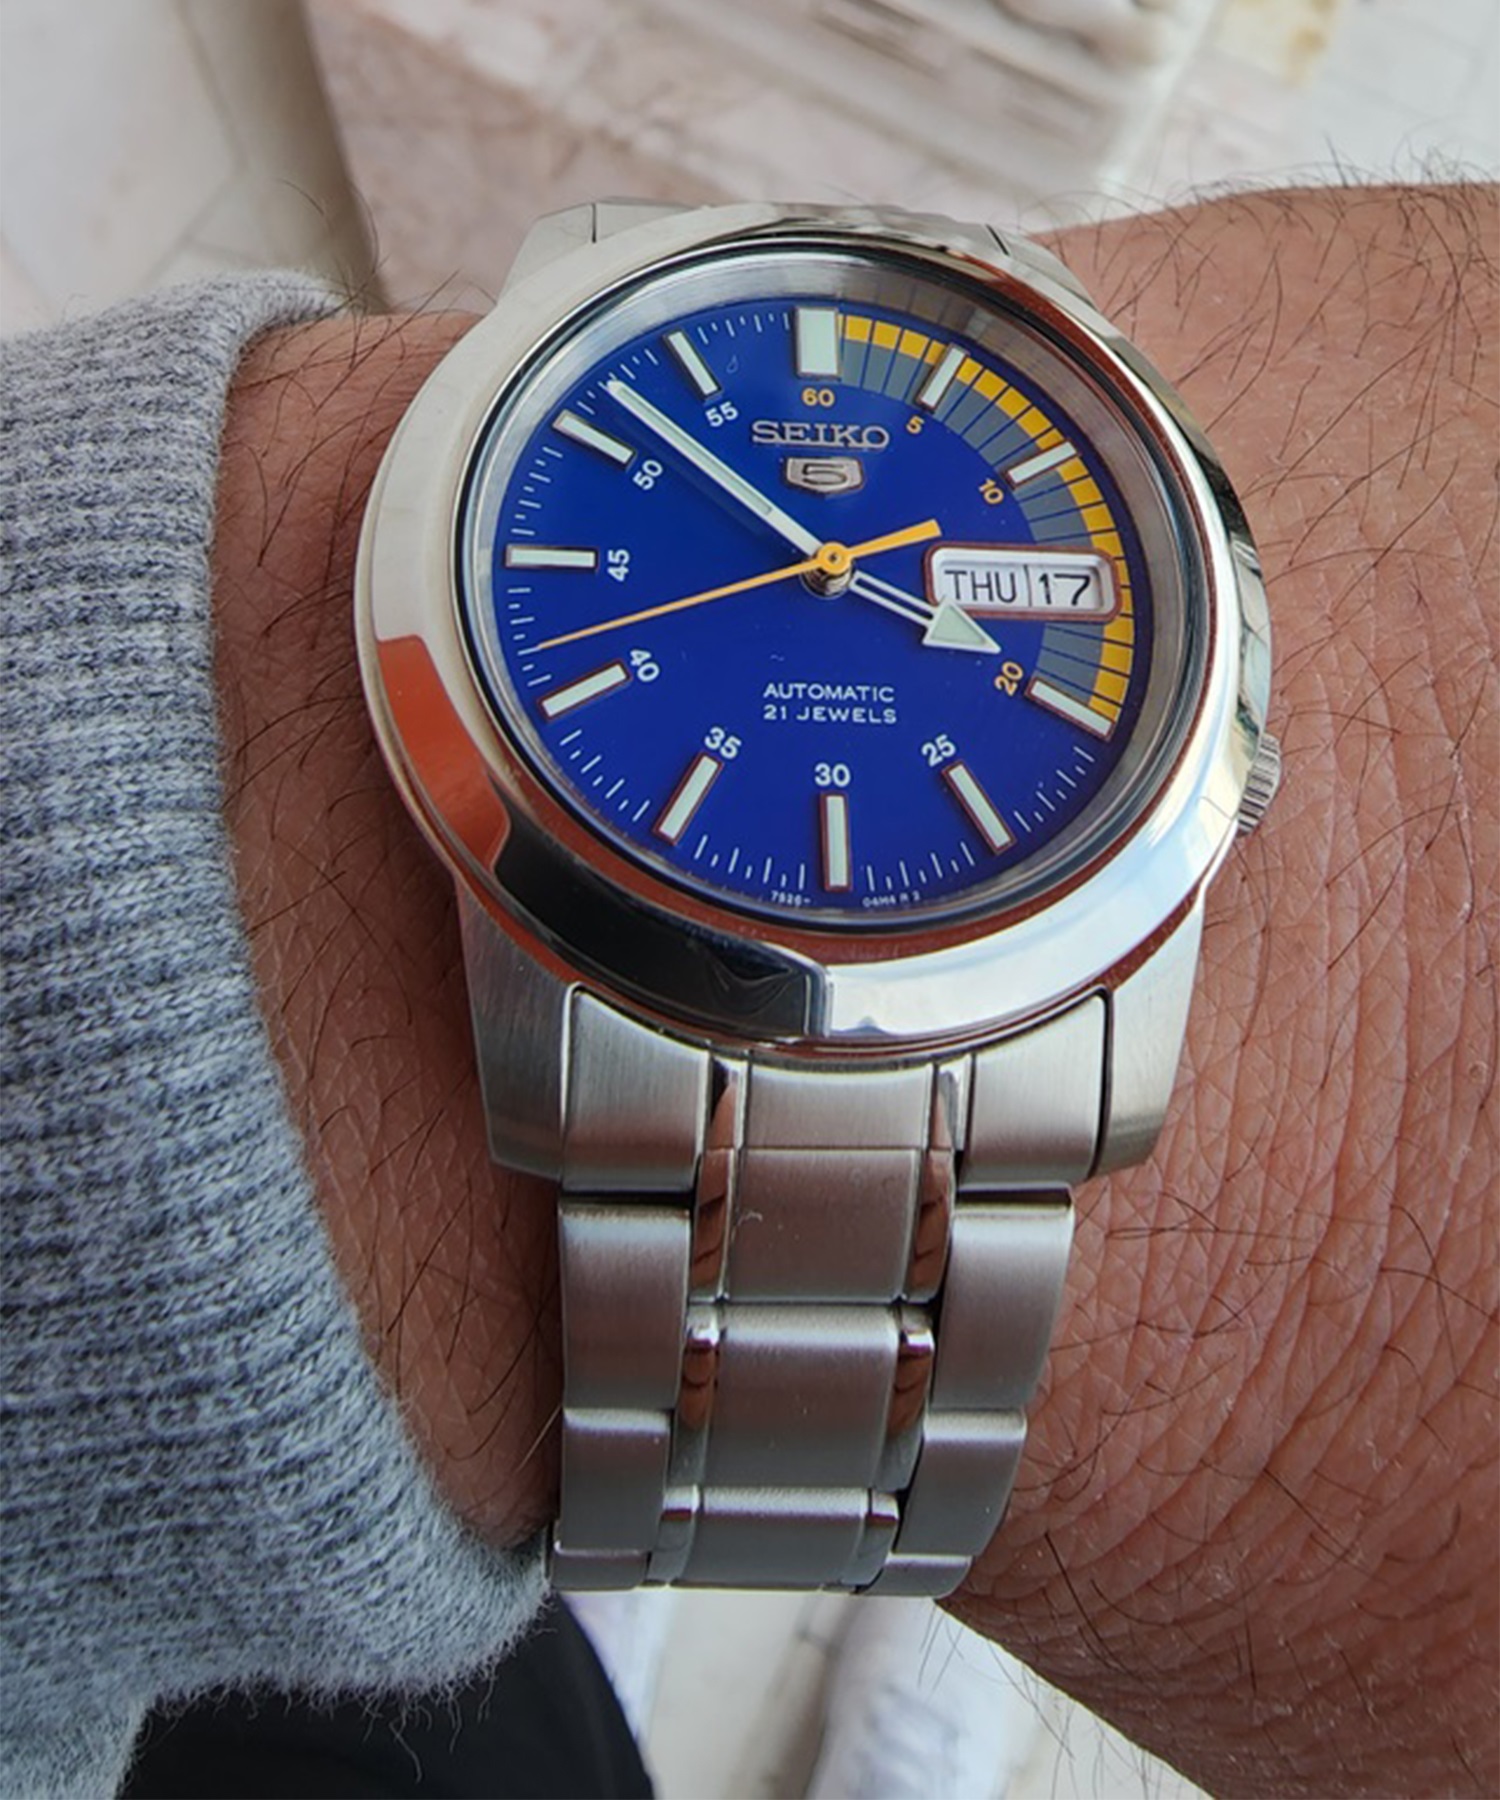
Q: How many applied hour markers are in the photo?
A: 11